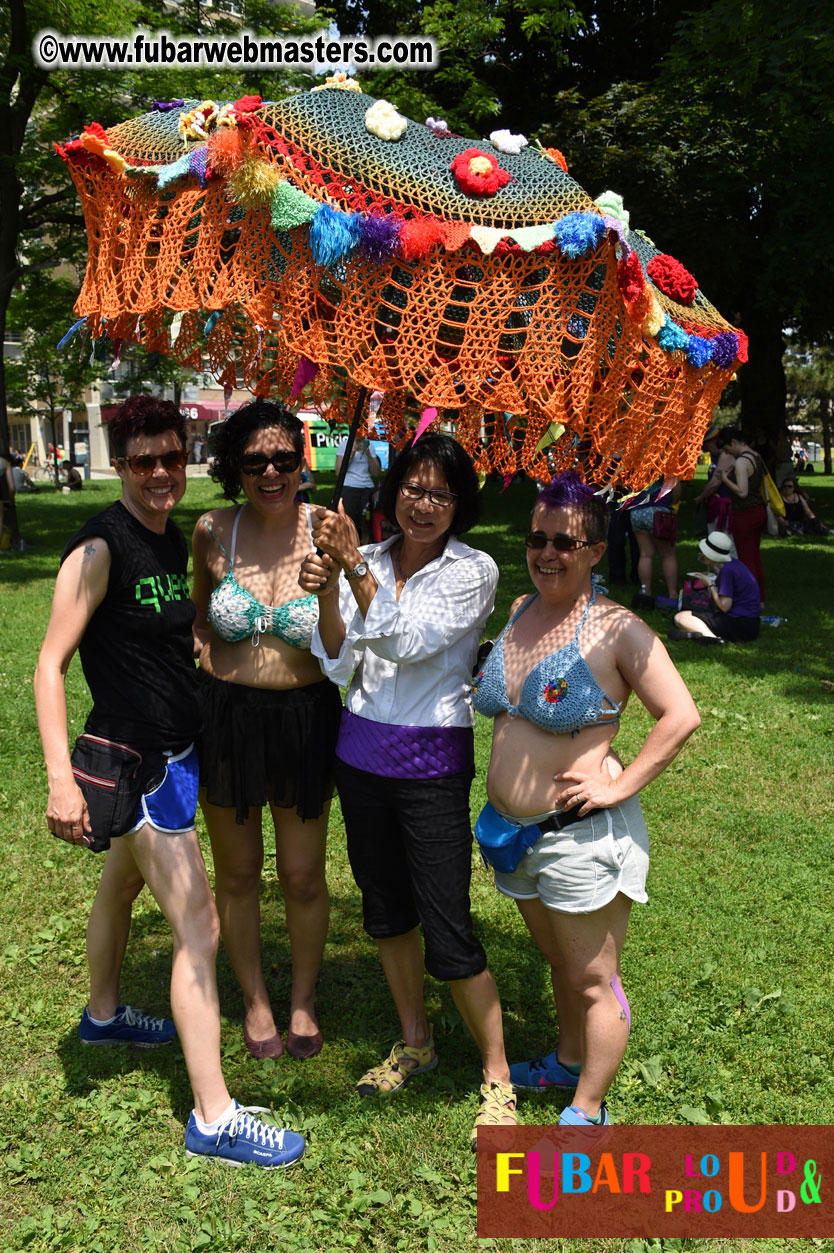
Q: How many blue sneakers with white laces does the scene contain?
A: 2